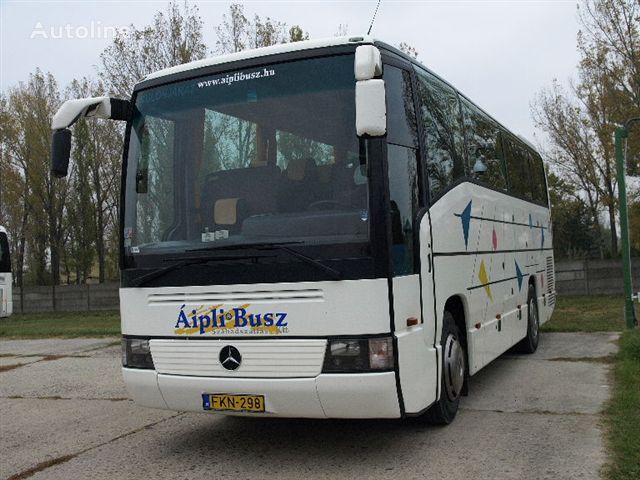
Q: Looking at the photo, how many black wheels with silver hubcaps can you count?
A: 2